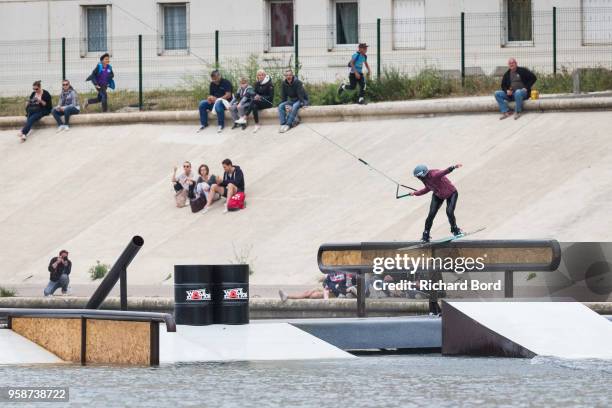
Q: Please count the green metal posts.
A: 7